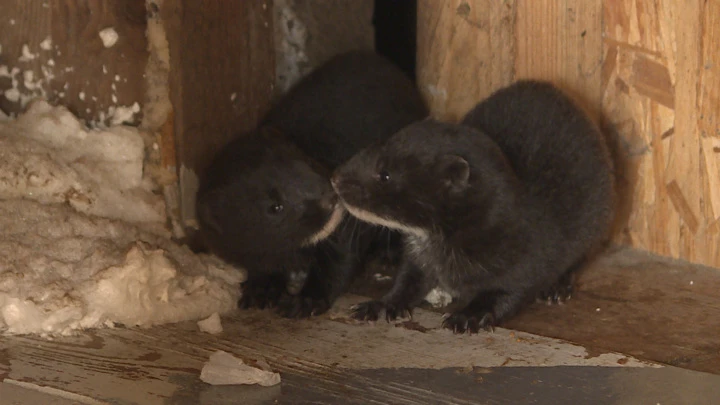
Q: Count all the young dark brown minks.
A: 2